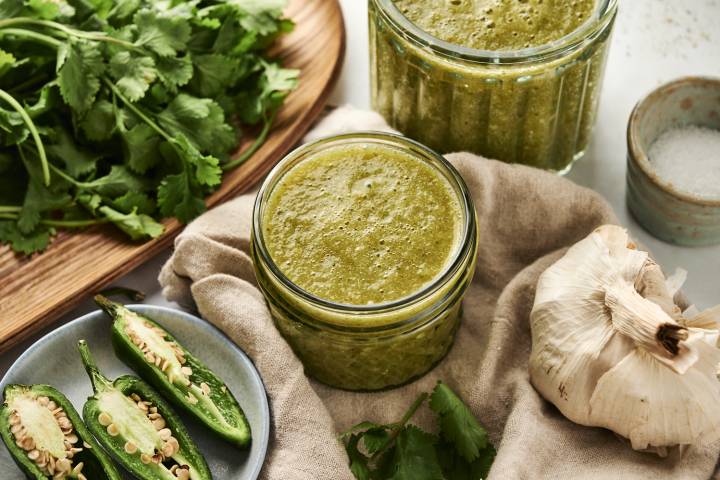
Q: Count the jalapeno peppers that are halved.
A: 3